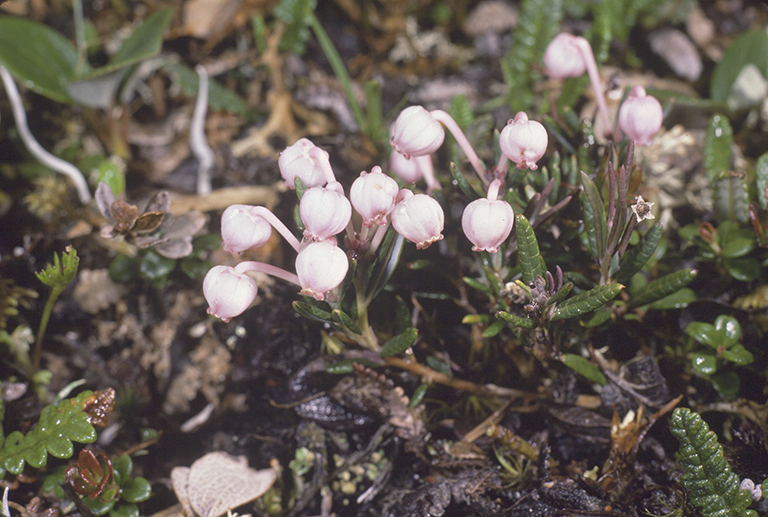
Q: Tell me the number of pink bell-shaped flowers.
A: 13